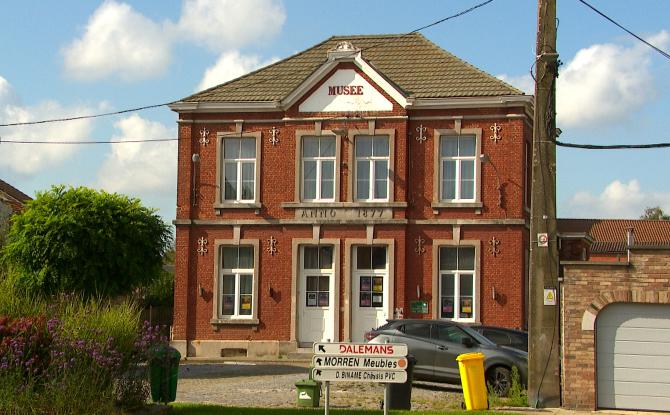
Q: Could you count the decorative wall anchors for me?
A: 8